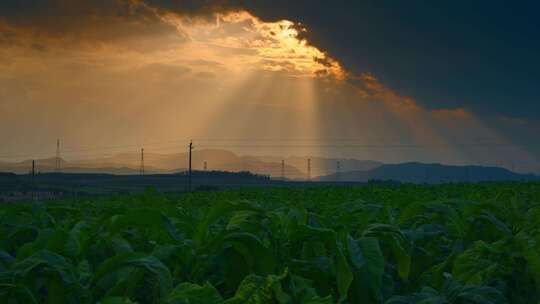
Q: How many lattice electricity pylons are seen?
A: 6